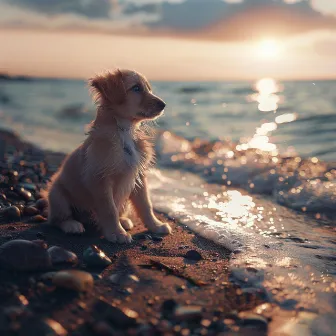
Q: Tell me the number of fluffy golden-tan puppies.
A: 1